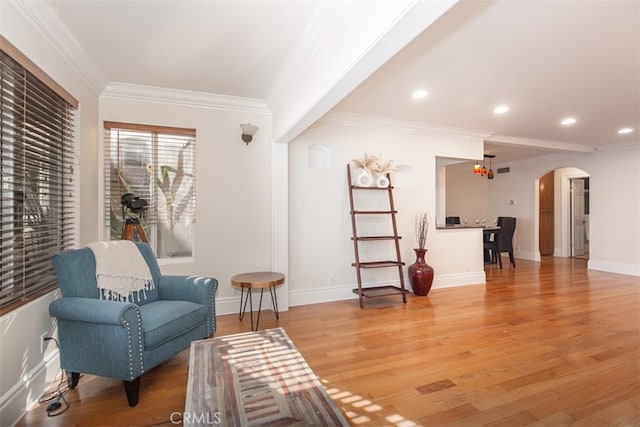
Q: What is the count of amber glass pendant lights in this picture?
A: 3